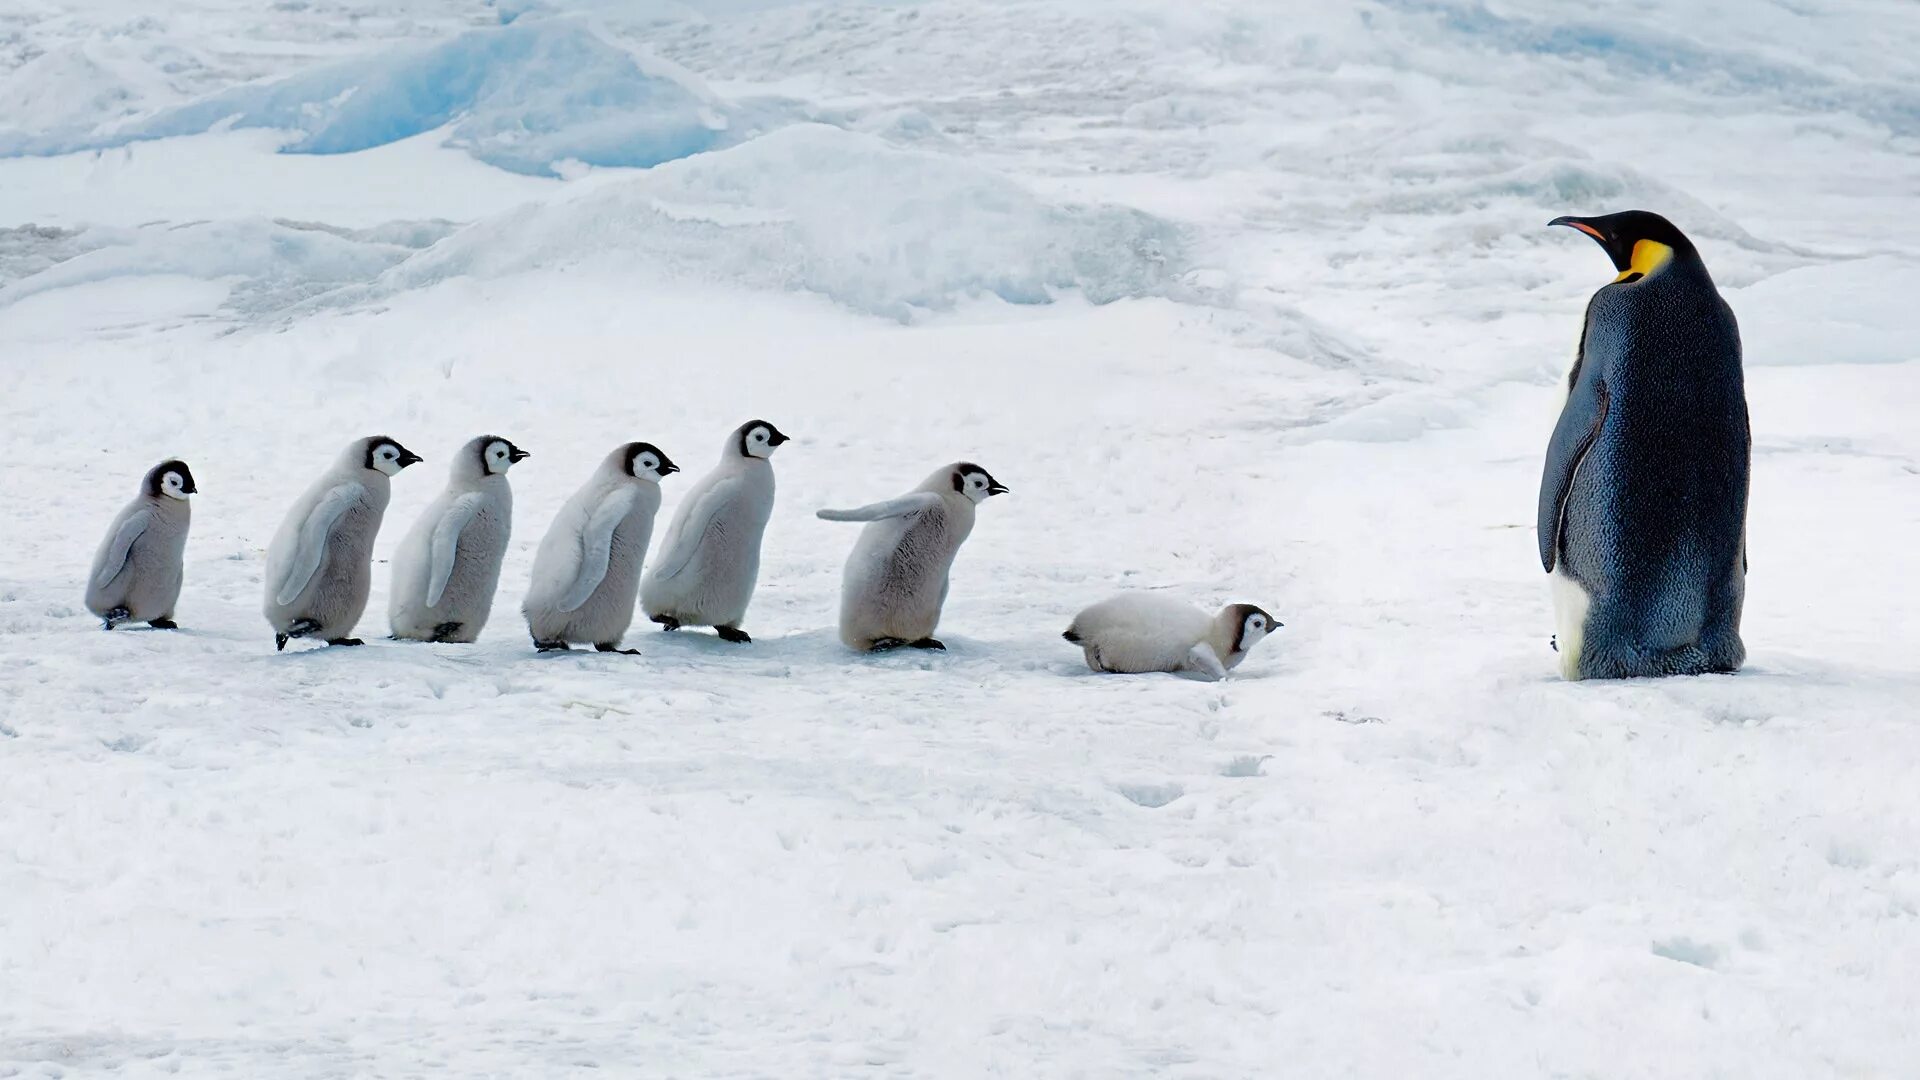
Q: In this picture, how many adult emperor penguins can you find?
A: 1